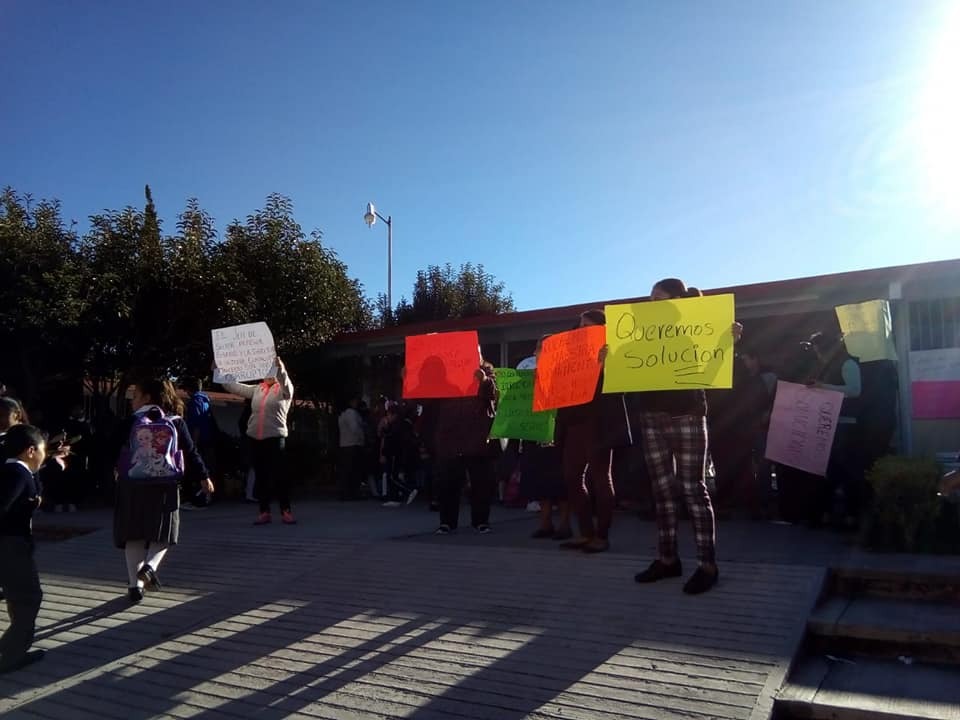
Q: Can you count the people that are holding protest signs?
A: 7